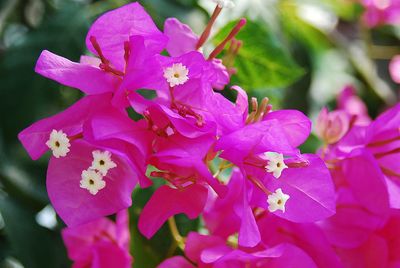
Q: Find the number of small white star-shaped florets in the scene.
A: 6